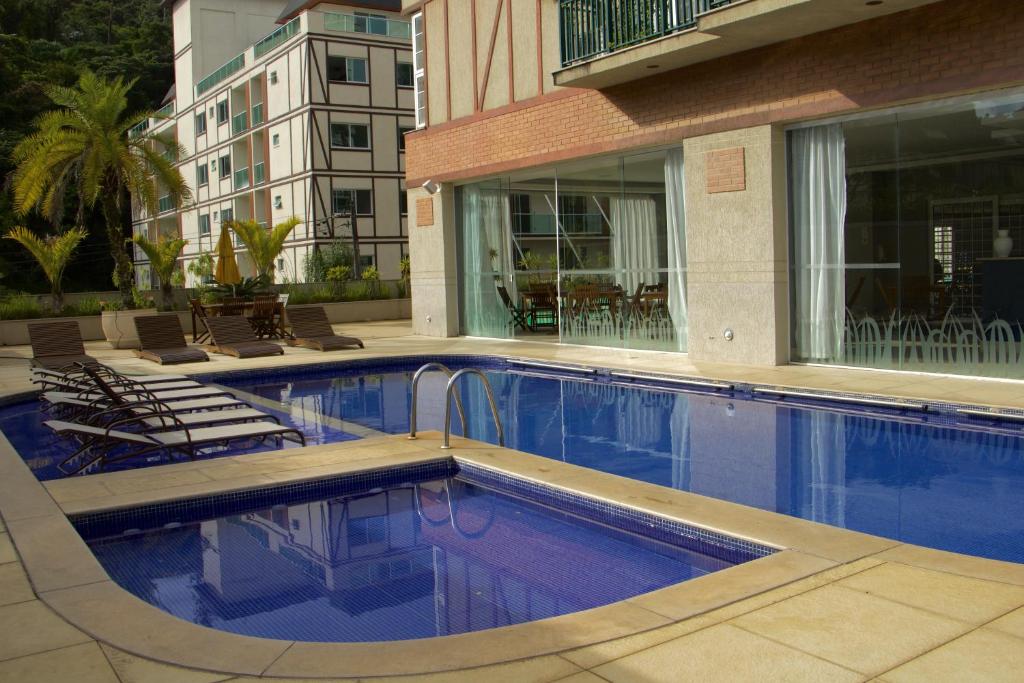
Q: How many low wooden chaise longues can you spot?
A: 4